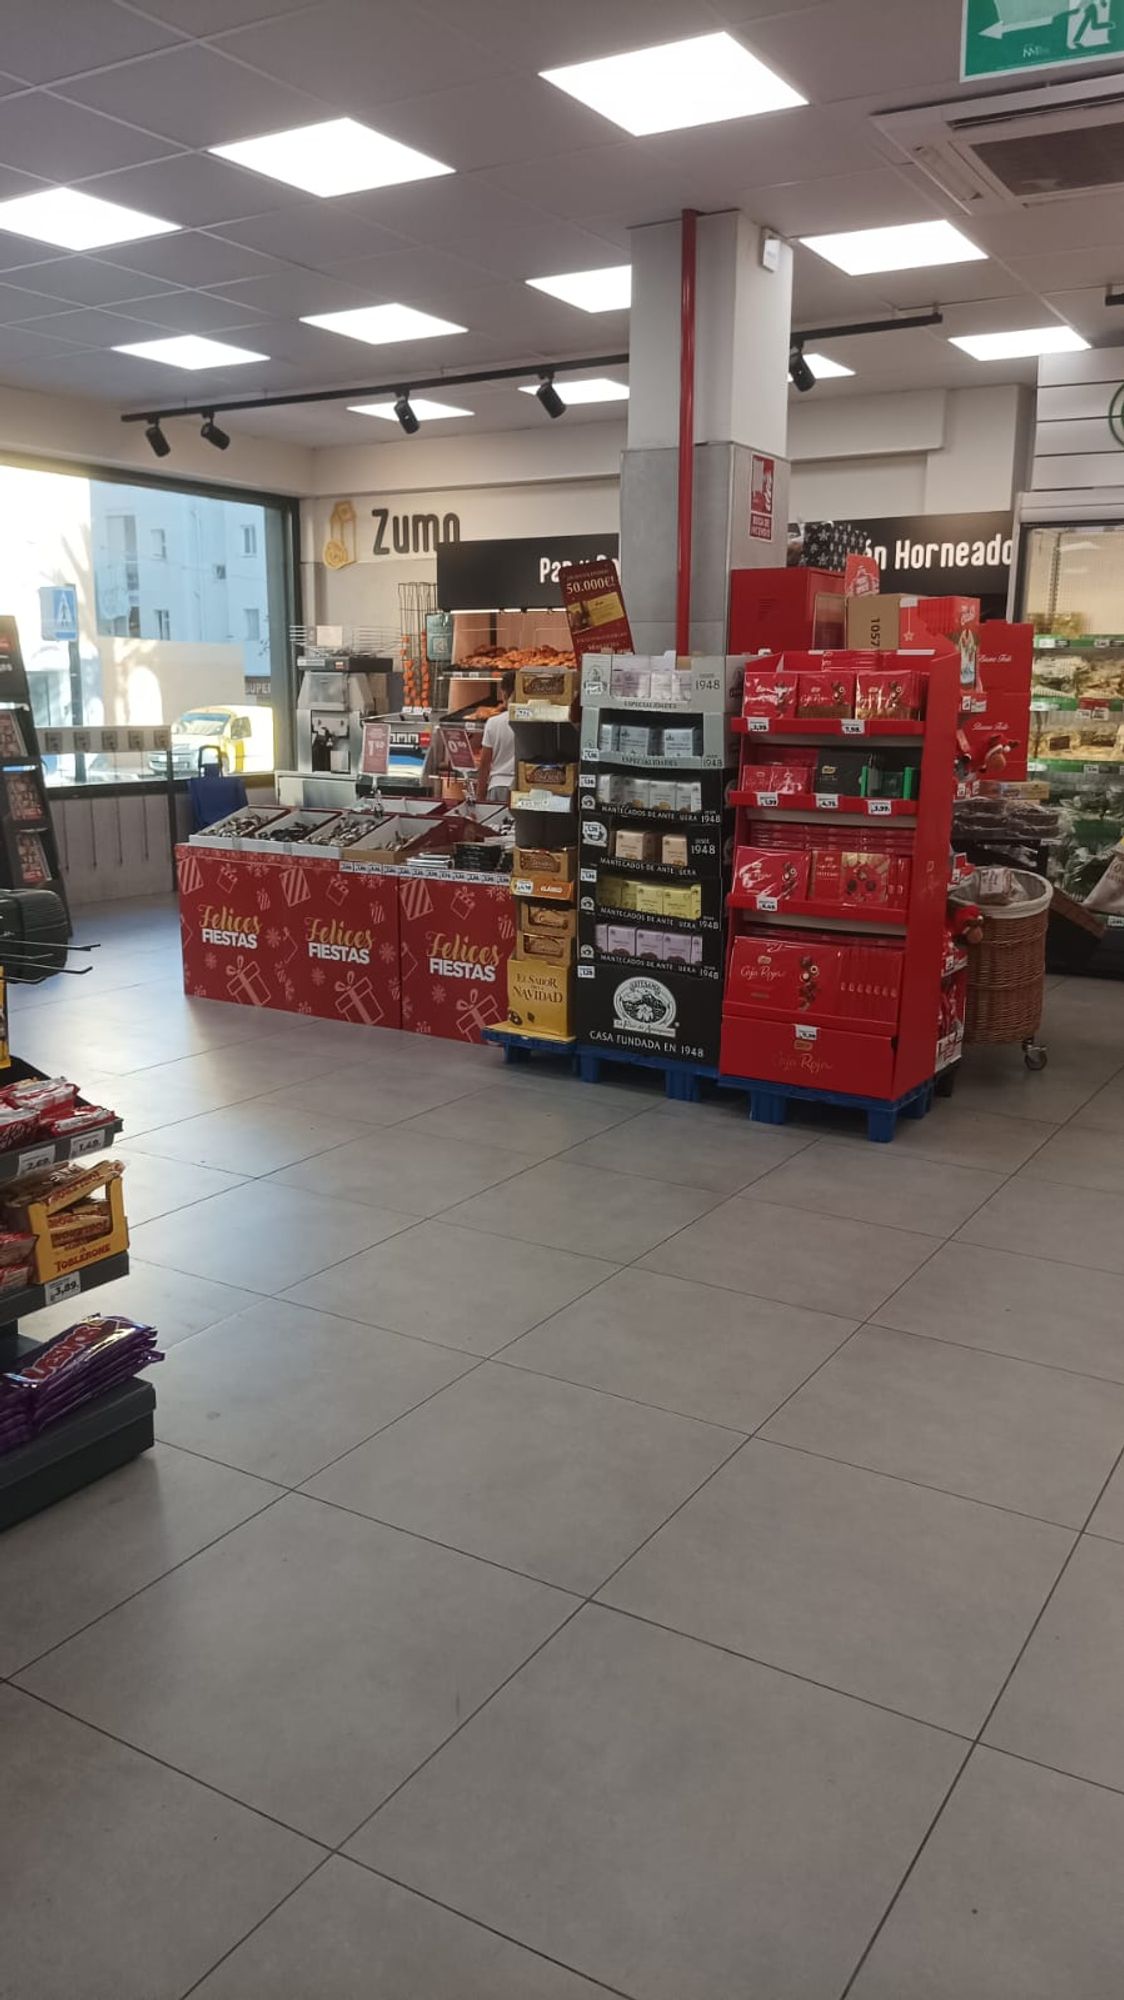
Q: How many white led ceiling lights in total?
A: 11